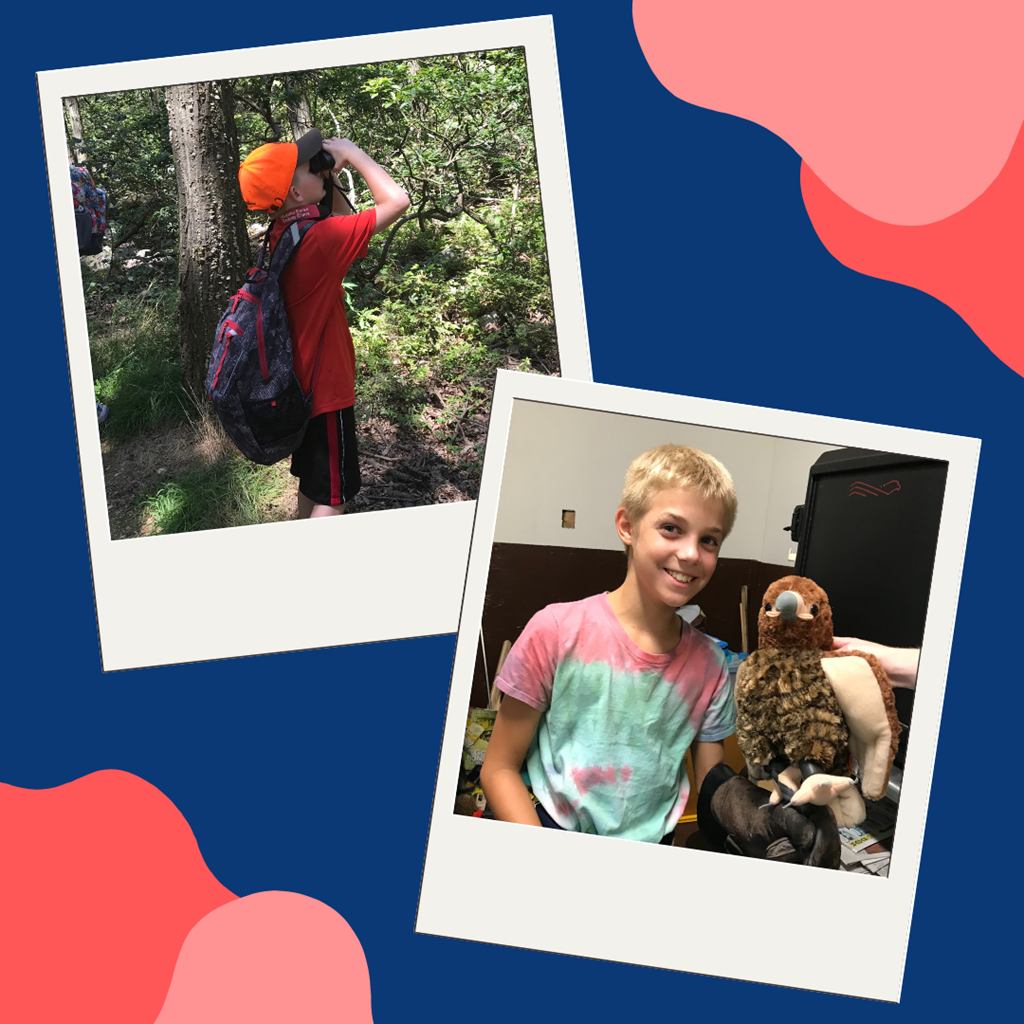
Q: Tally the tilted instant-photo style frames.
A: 2